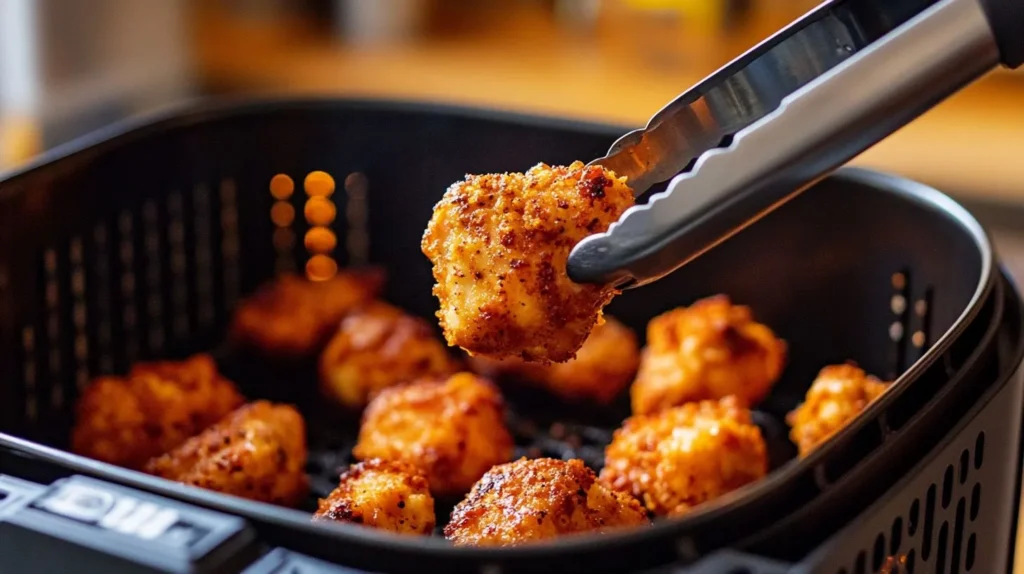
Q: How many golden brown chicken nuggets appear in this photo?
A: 12